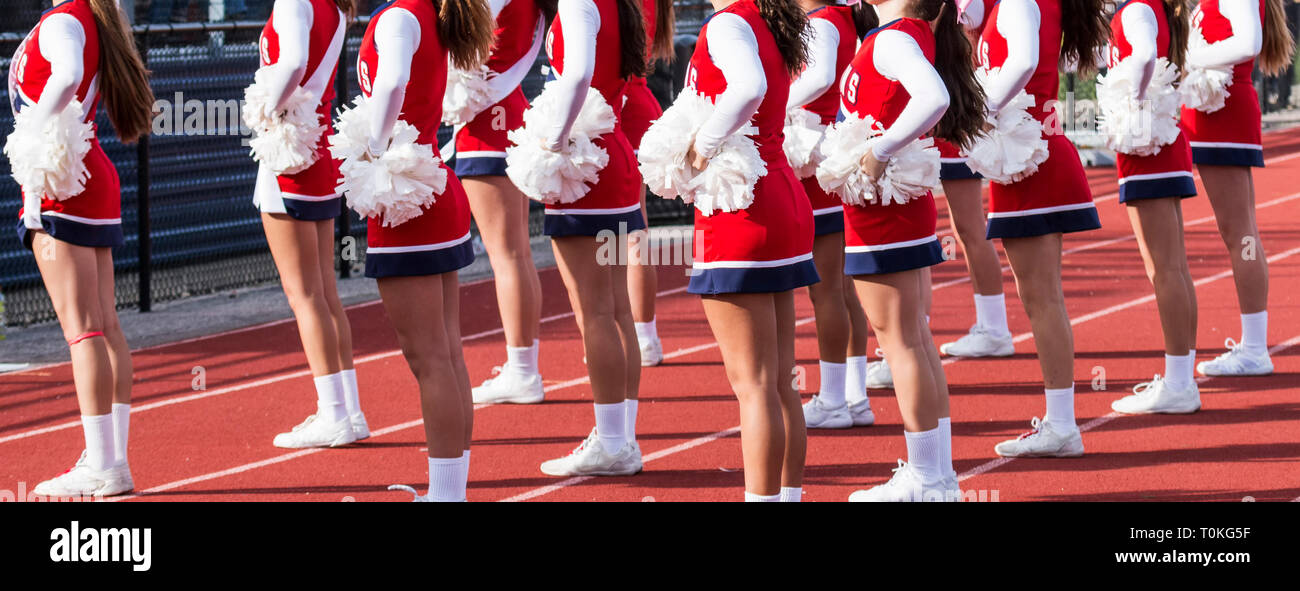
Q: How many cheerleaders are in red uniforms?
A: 13